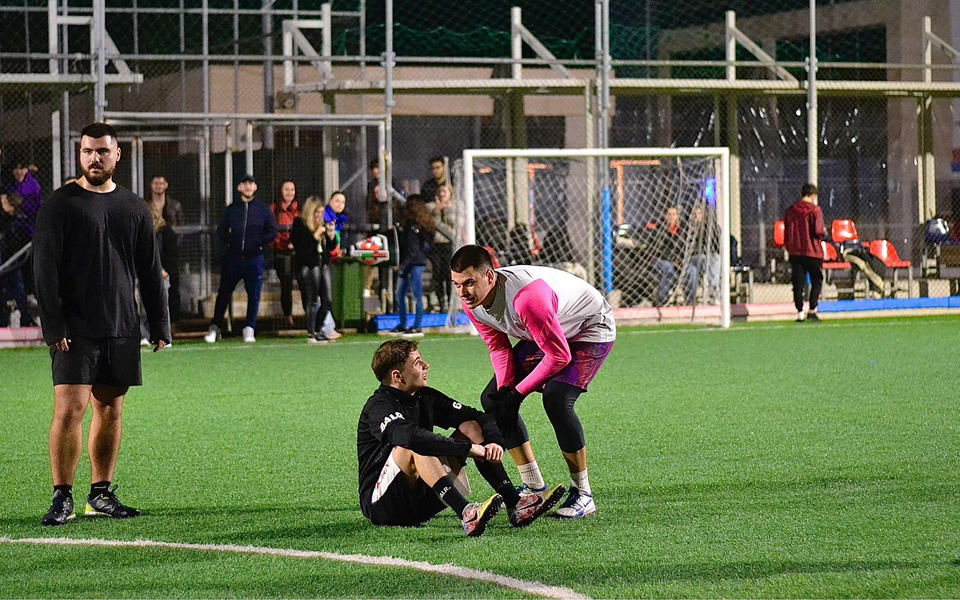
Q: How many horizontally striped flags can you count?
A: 0